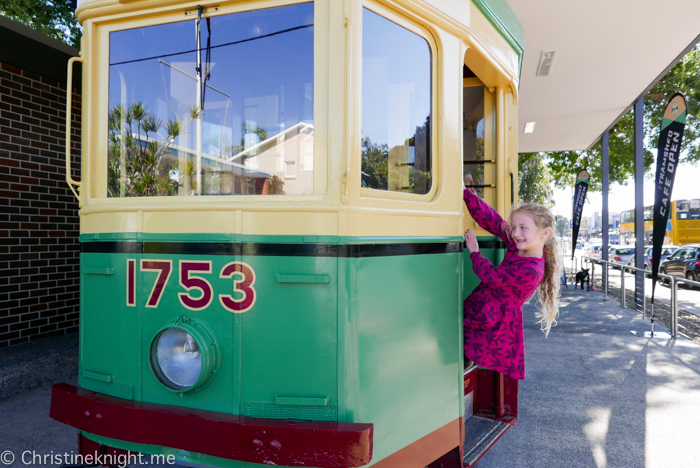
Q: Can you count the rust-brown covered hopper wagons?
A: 0